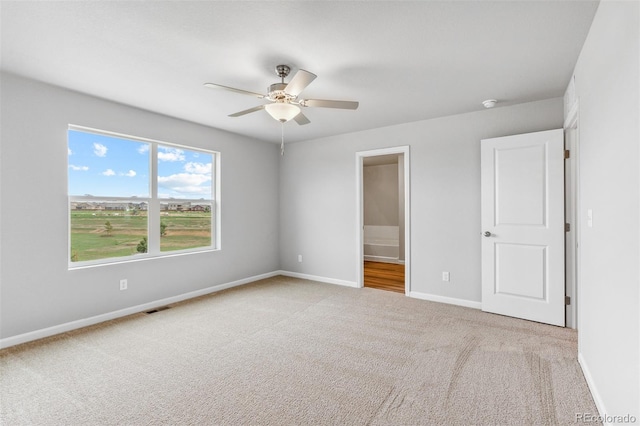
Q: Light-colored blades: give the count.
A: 5